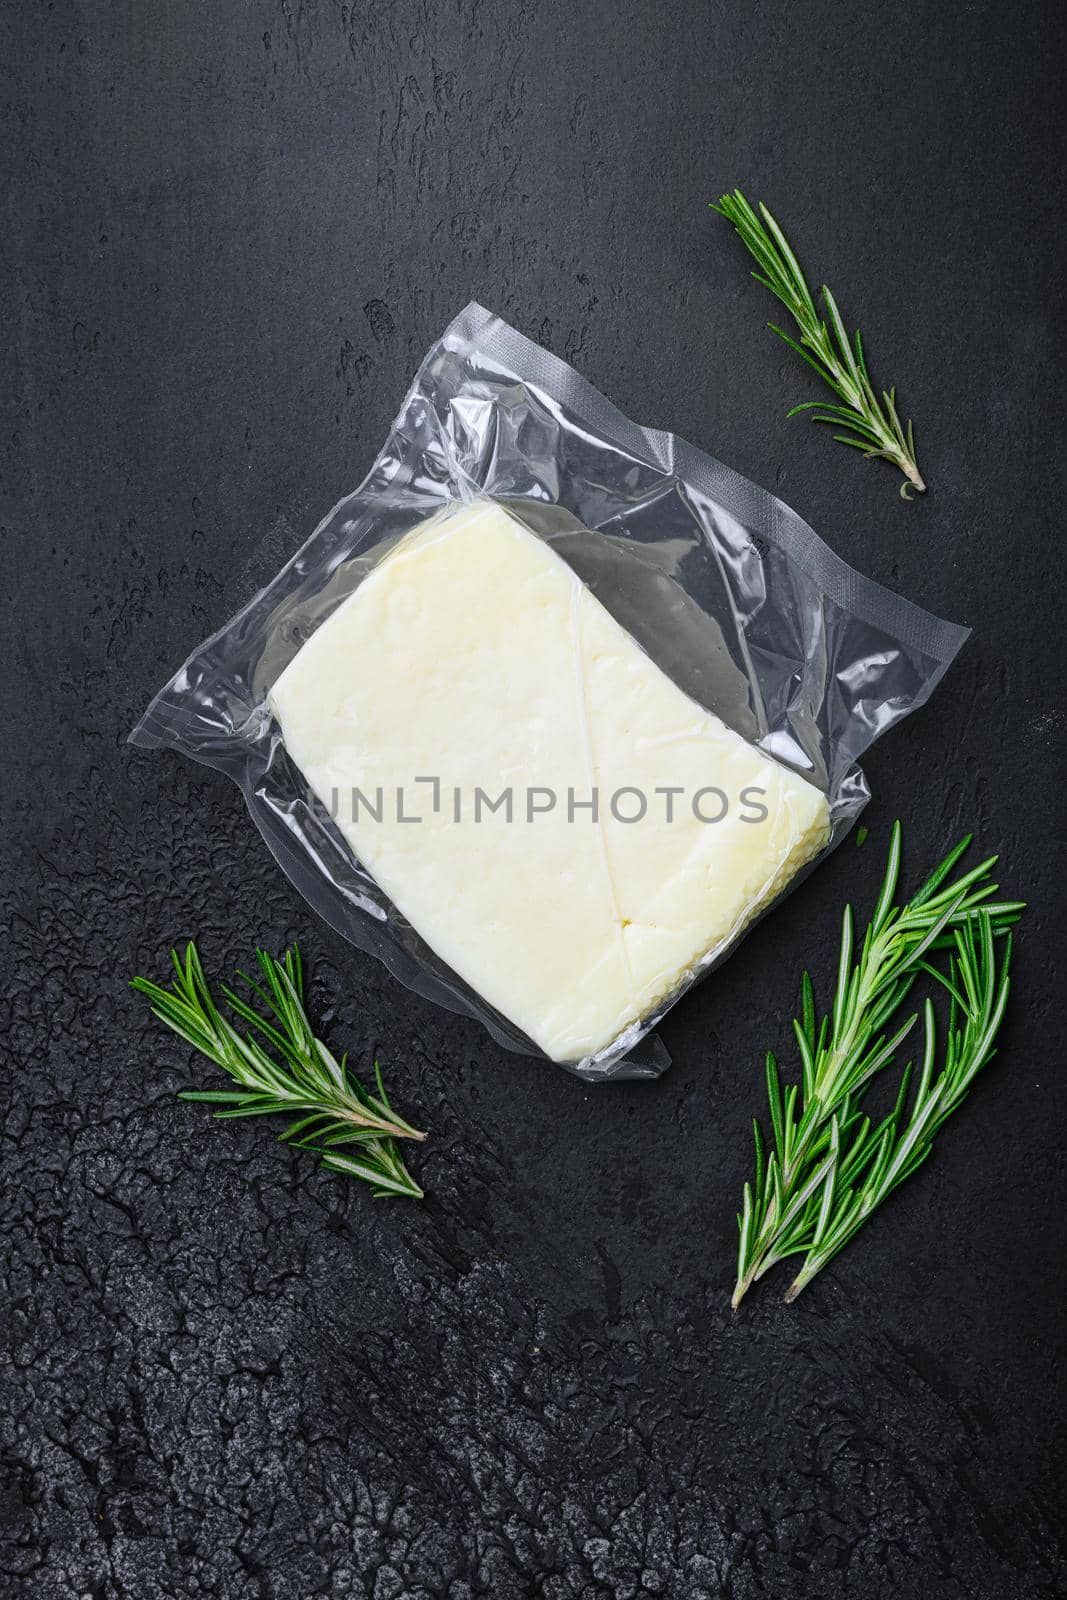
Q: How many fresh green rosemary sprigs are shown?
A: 5